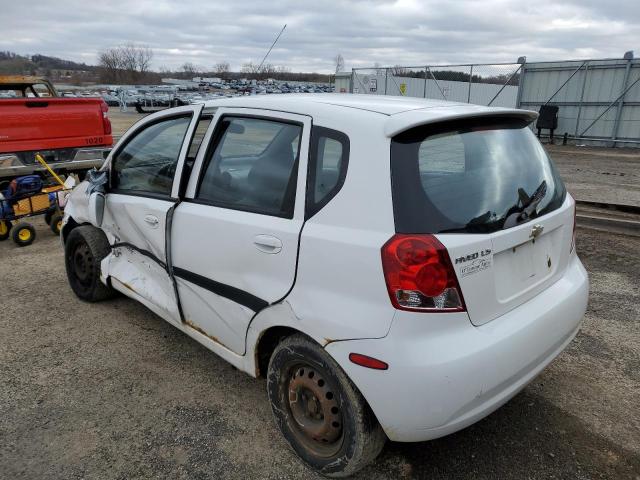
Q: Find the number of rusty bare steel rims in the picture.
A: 2